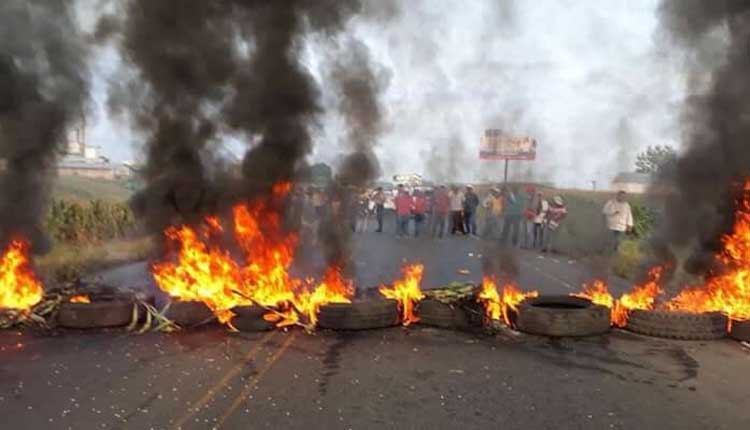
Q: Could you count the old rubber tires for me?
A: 8